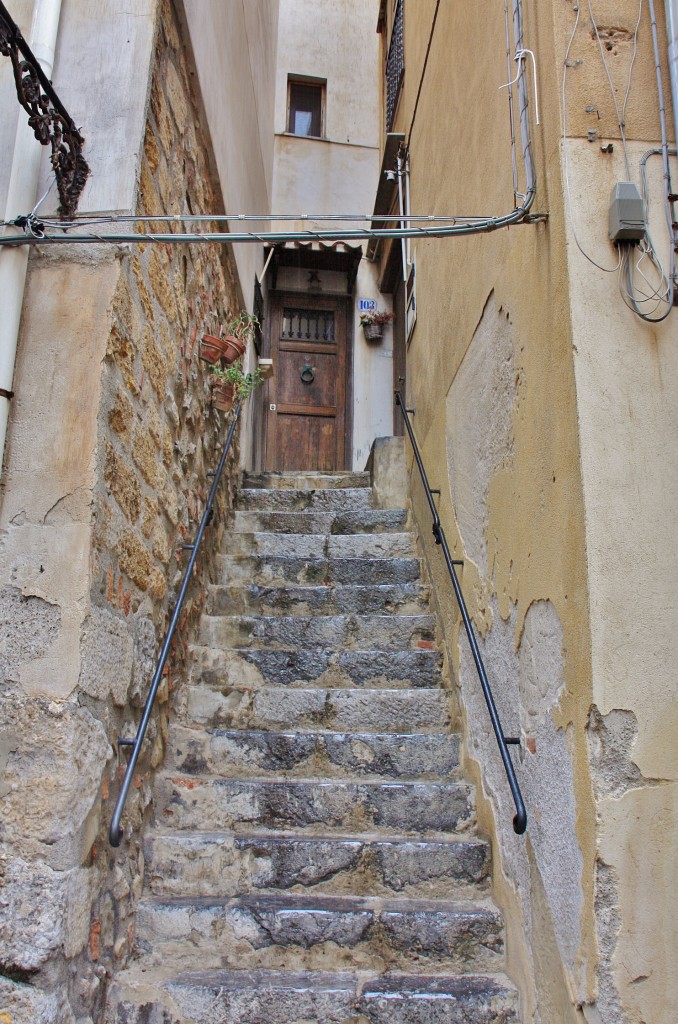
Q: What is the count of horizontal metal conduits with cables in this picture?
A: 2